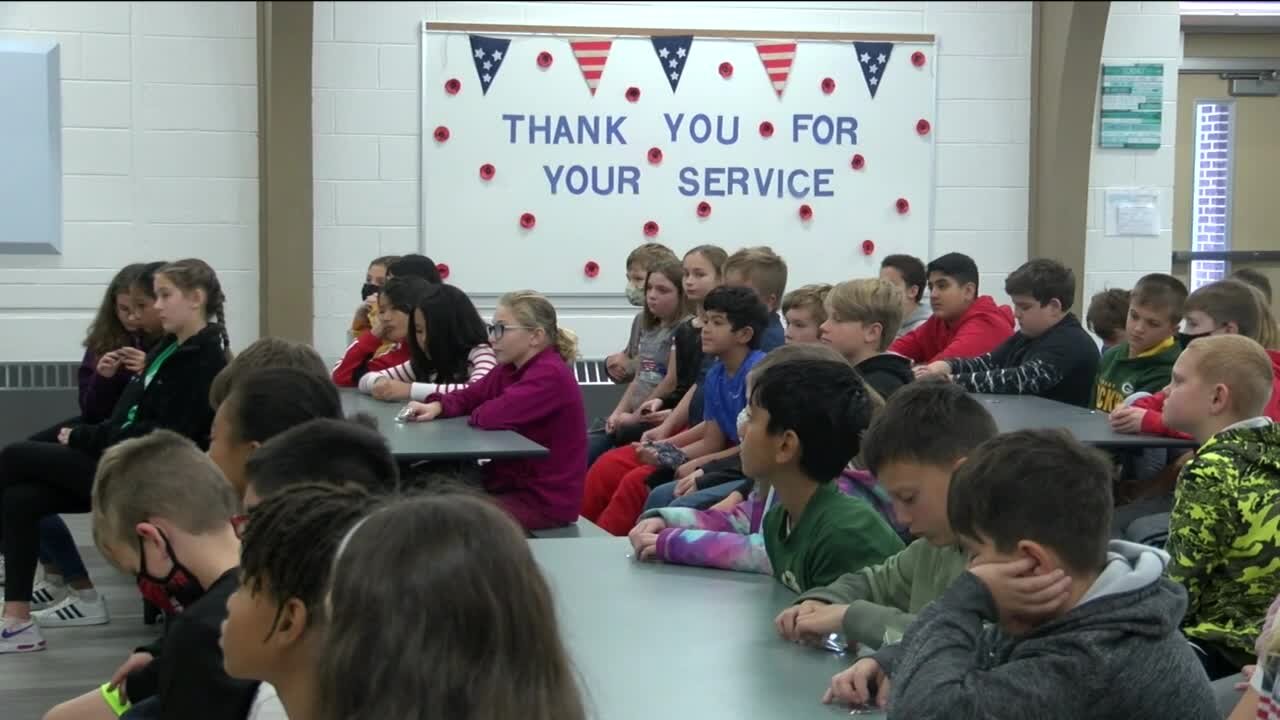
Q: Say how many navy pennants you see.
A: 3